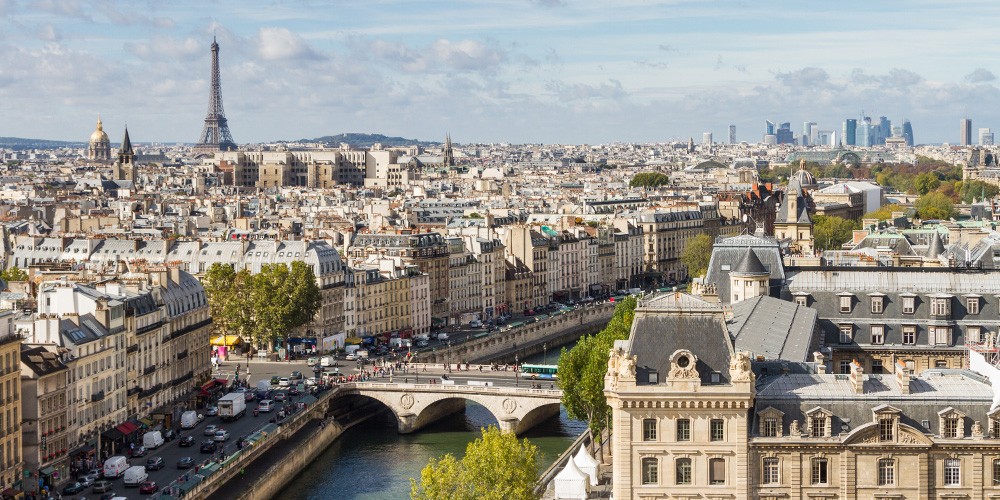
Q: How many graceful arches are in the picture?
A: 3